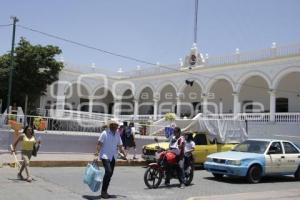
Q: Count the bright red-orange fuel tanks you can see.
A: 1